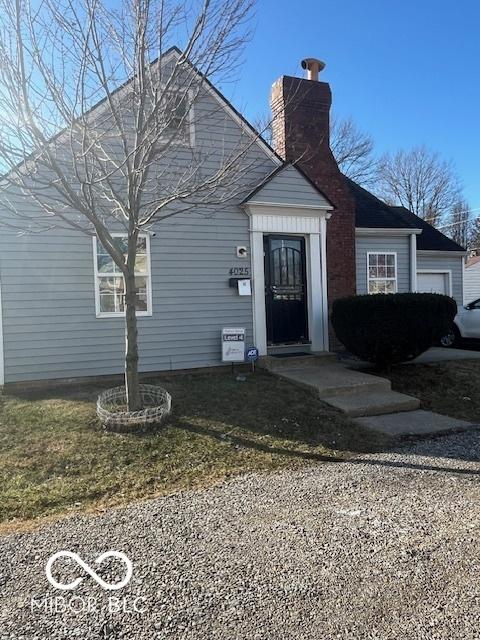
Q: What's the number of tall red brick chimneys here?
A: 1